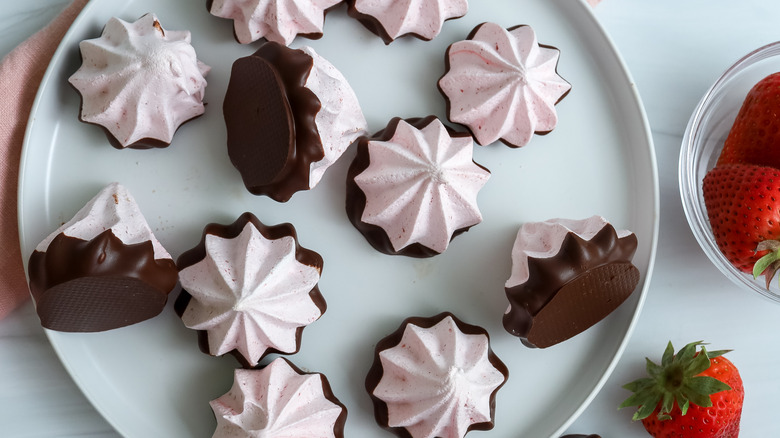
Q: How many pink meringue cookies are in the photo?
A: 11